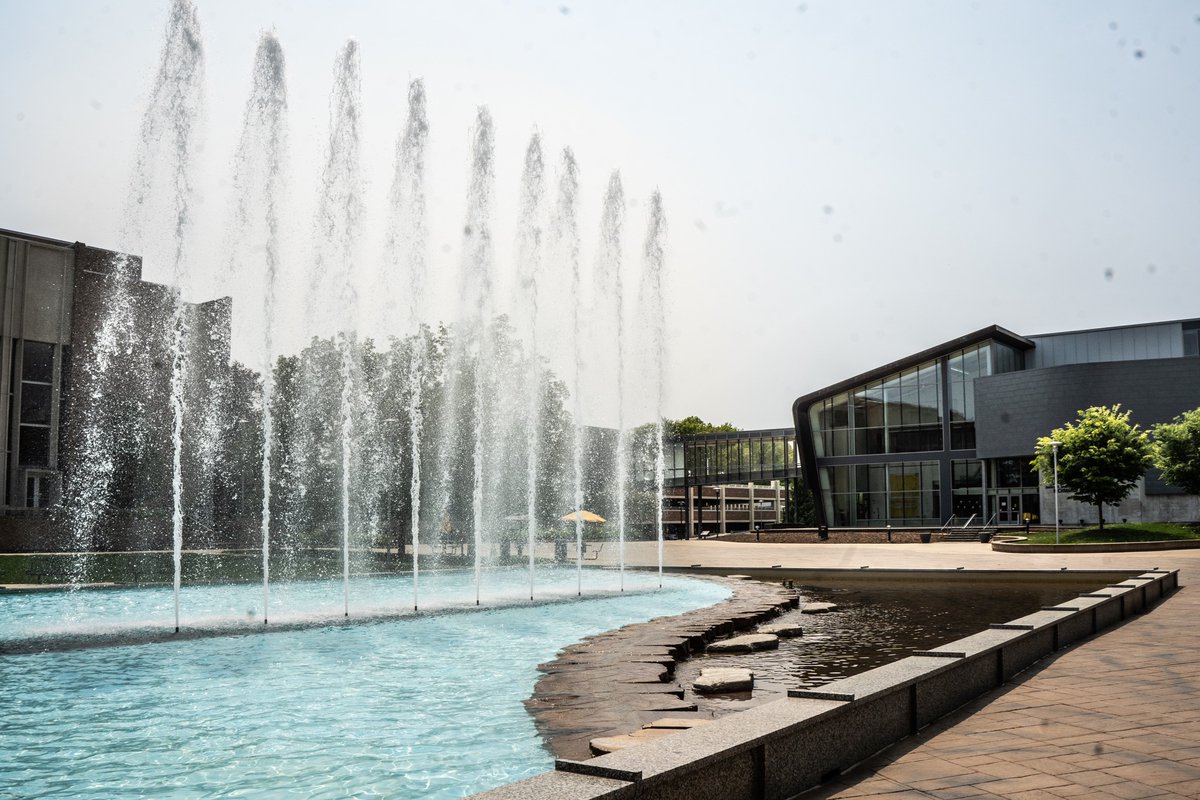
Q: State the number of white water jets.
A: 9